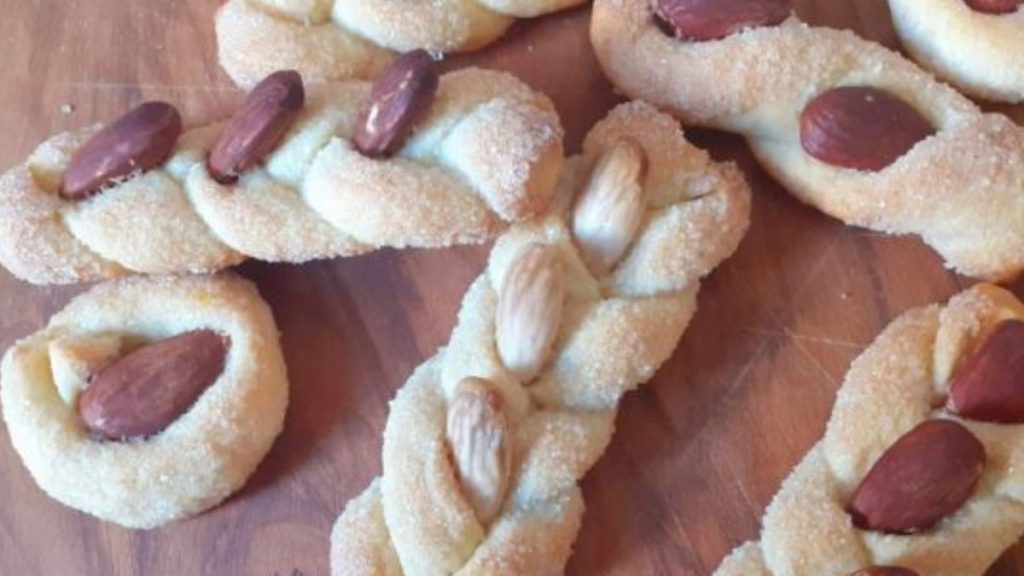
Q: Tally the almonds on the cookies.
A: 13